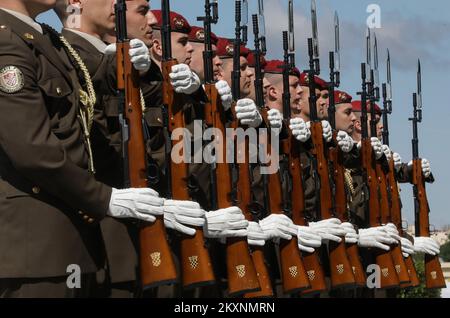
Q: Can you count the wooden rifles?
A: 12